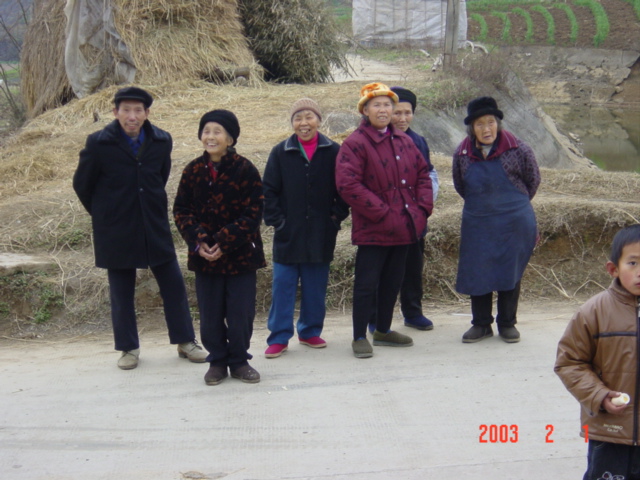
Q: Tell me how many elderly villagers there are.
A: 6